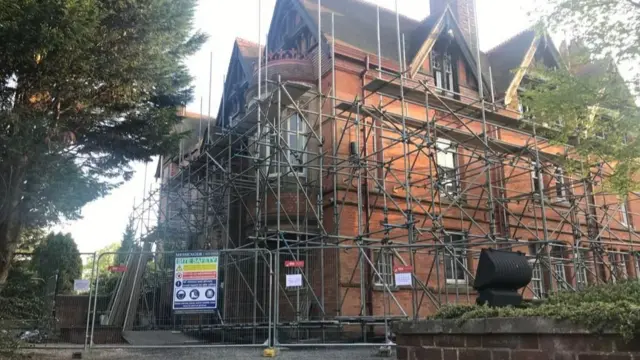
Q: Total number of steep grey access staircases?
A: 1